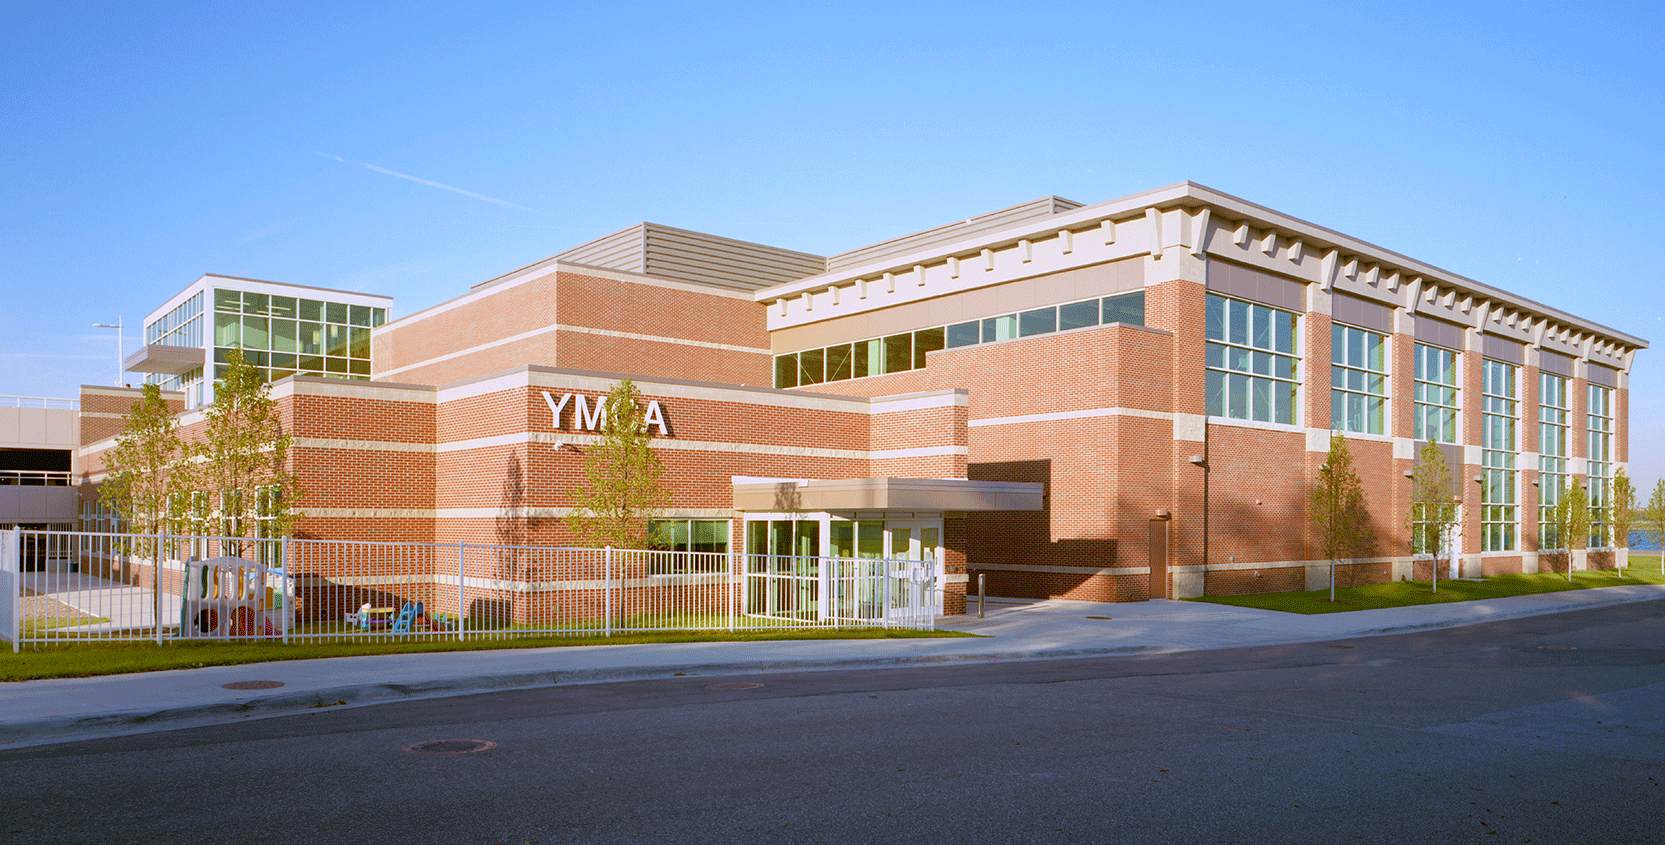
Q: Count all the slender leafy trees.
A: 8